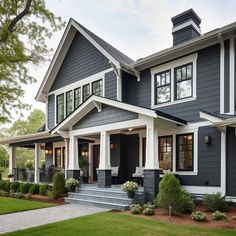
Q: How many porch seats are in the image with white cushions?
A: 2